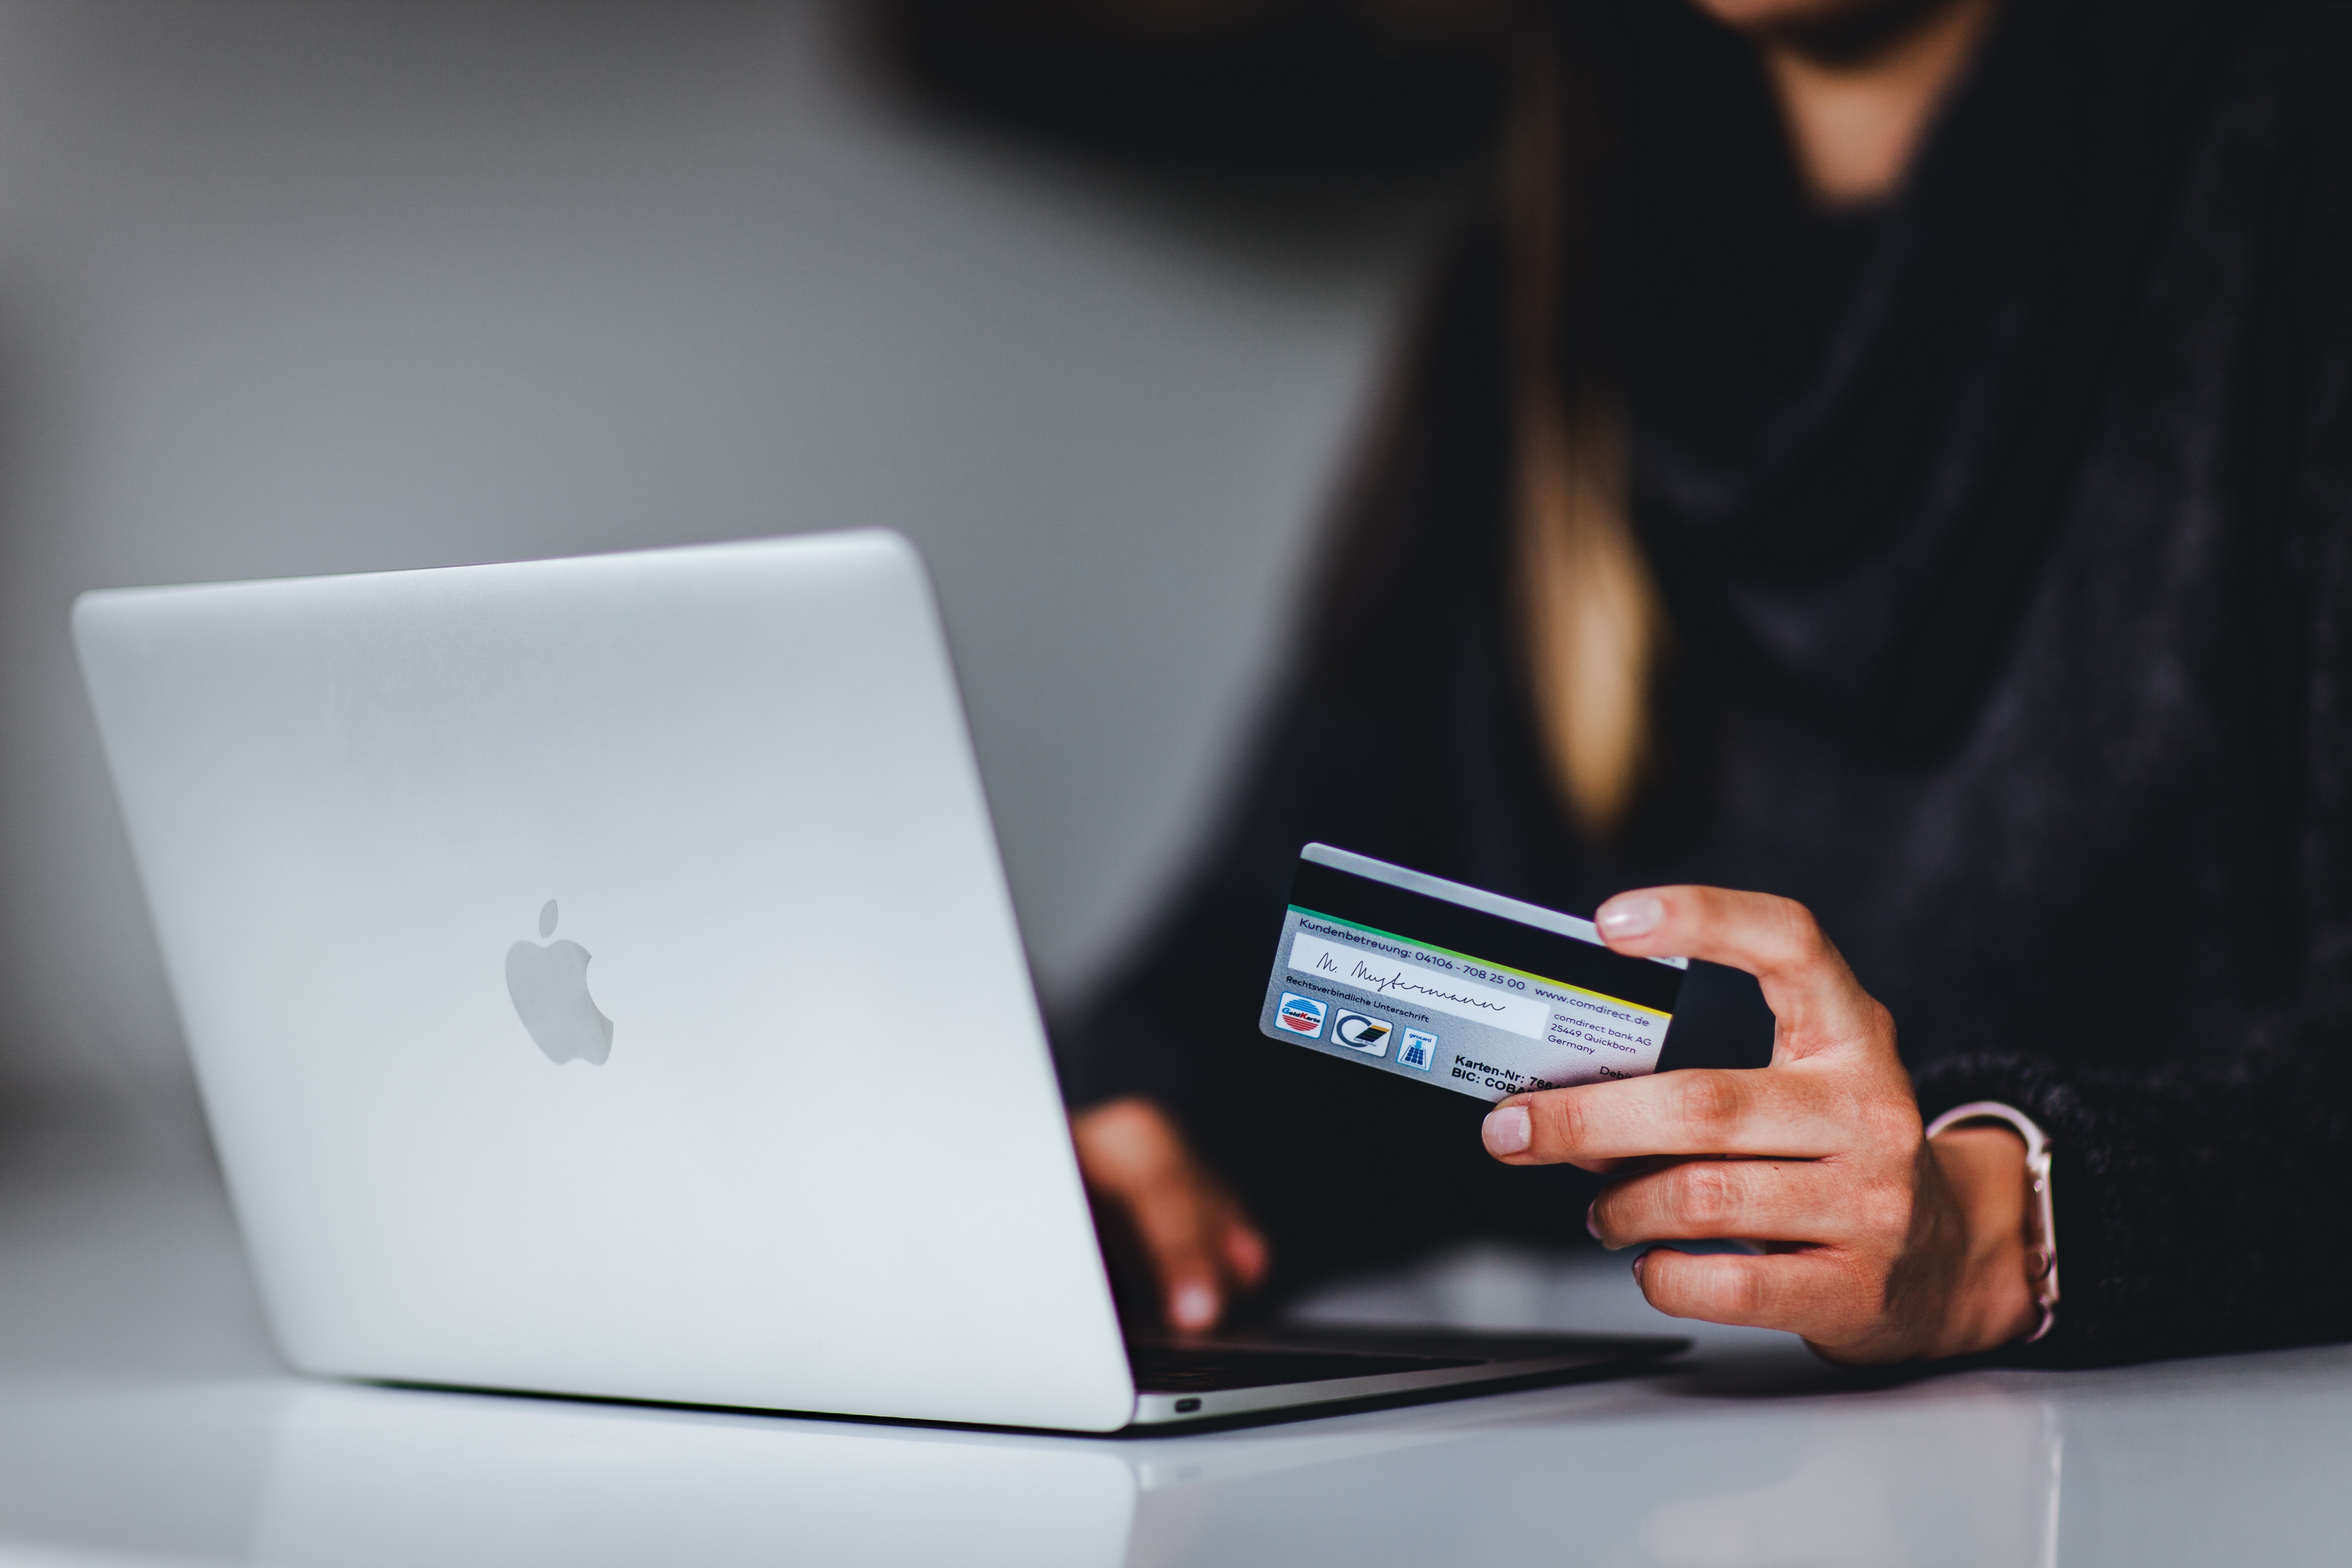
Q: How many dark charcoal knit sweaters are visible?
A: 1